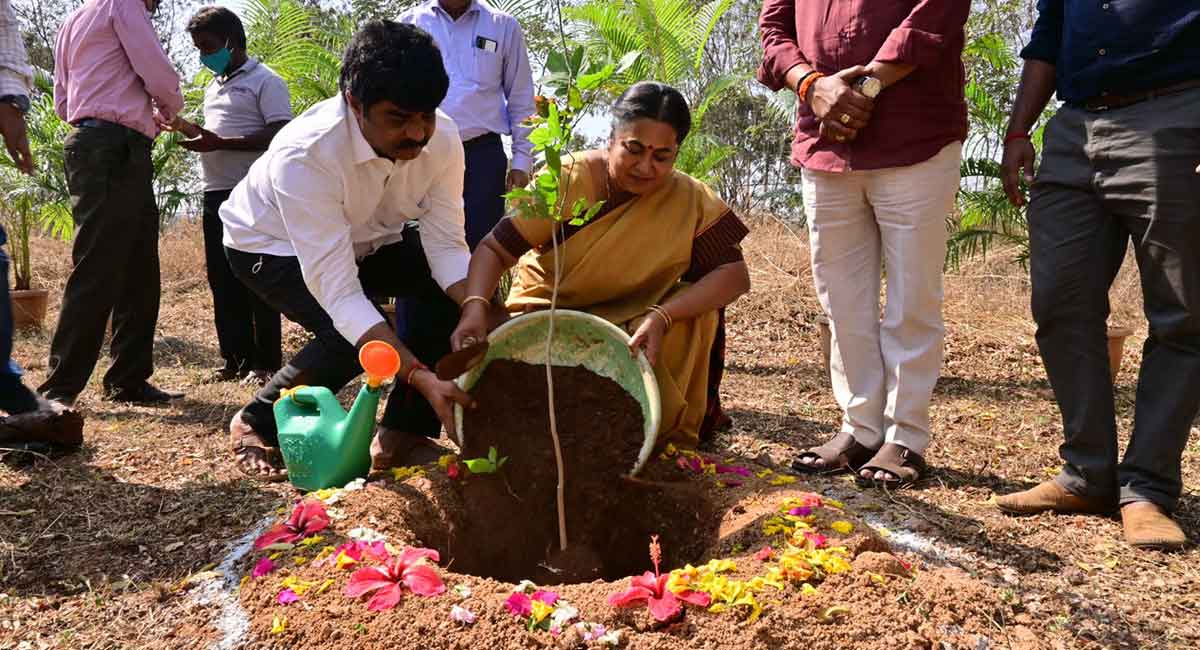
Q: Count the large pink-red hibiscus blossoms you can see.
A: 3